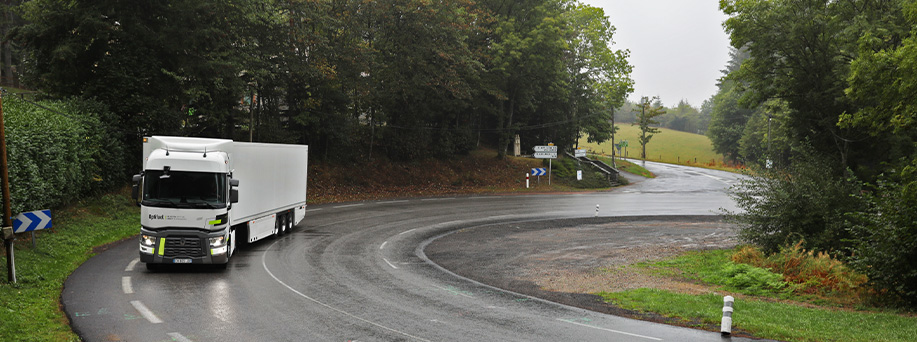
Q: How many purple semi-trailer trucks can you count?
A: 0